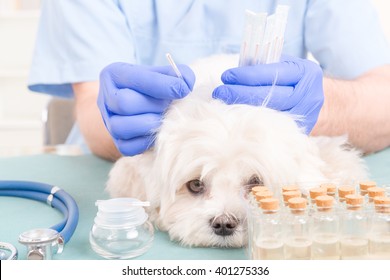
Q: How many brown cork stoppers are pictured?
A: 14